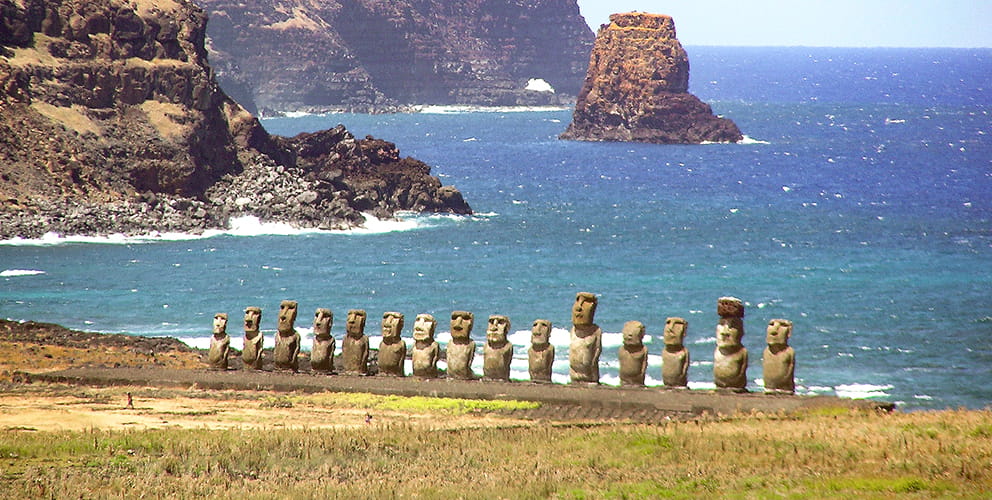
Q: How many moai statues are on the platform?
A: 15